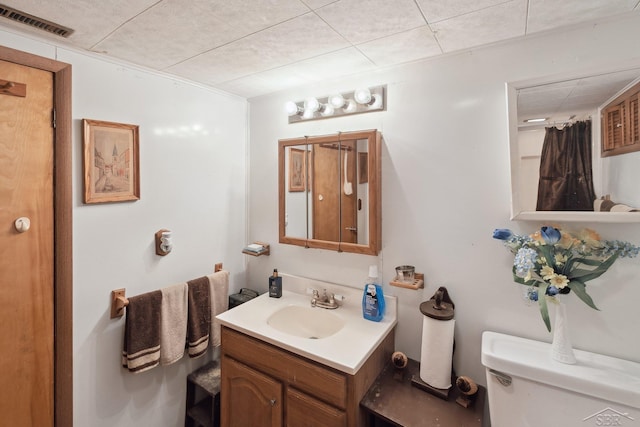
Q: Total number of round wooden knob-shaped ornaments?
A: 2